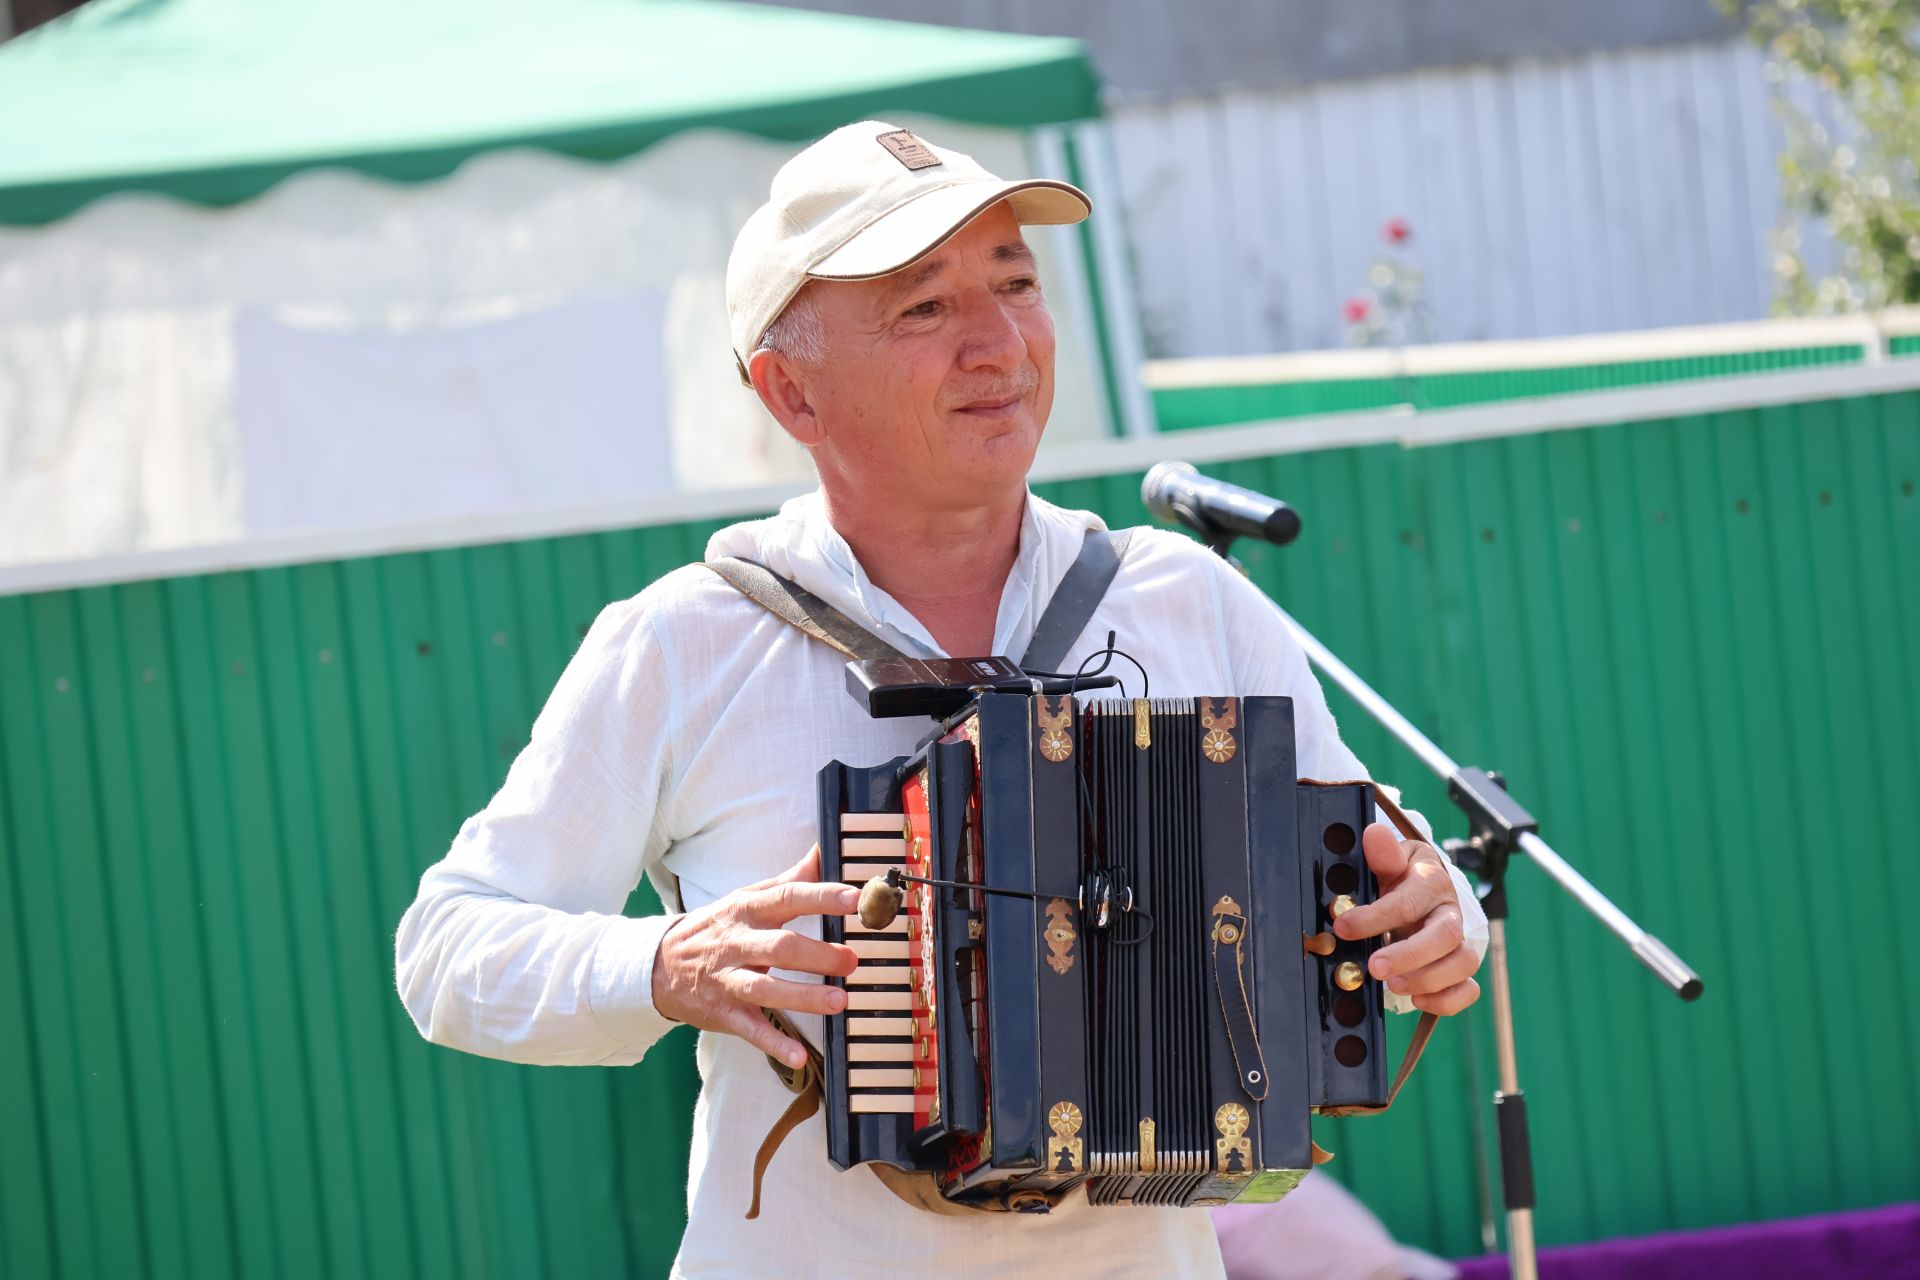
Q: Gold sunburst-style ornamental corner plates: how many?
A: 4